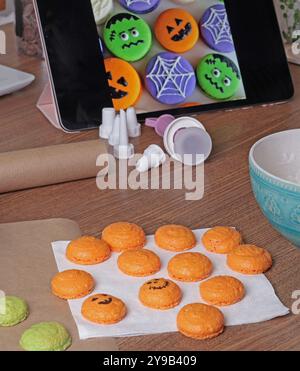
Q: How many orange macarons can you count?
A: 12